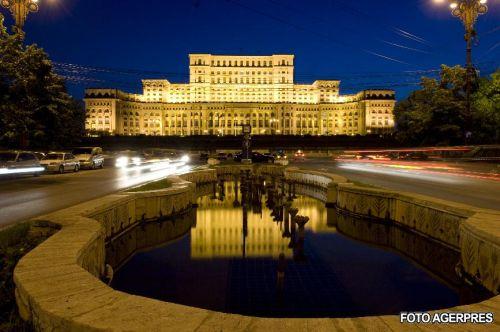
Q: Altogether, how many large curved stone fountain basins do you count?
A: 1